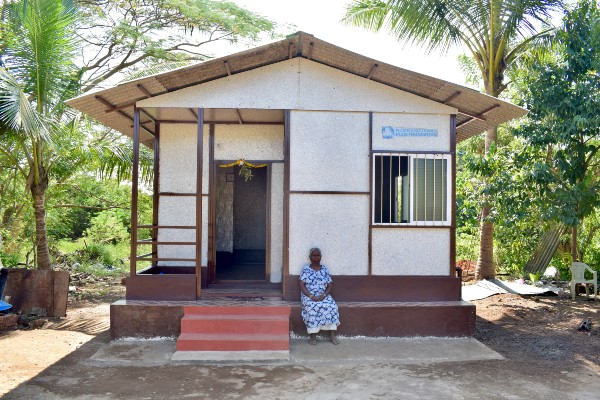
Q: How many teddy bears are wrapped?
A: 0